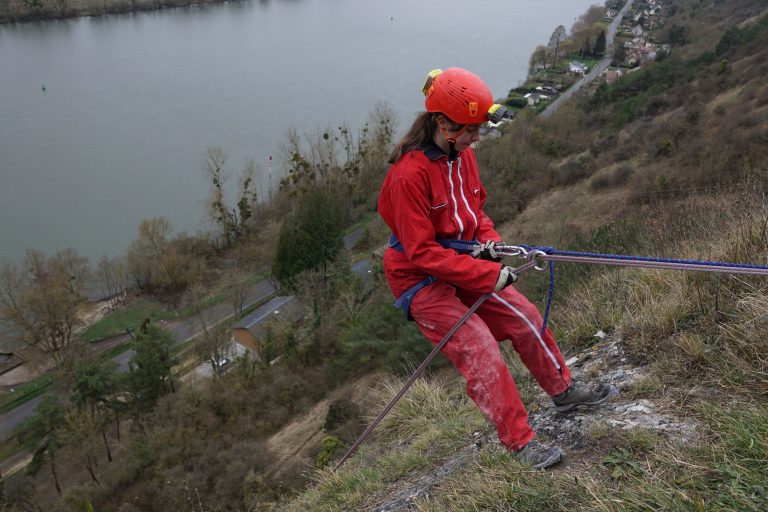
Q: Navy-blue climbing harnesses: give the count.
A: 1